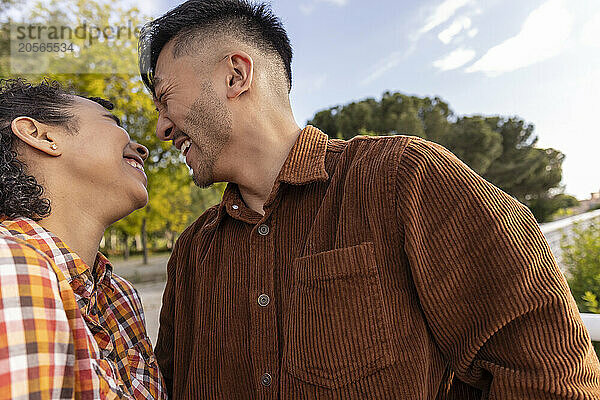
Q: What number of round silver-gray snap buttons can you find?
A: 3